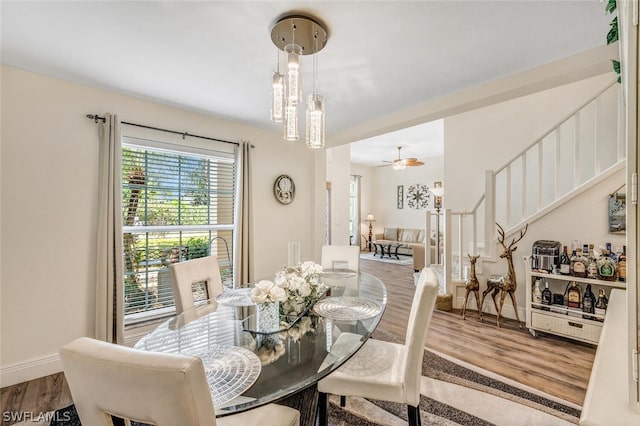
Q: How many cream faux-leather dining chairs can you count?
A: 4